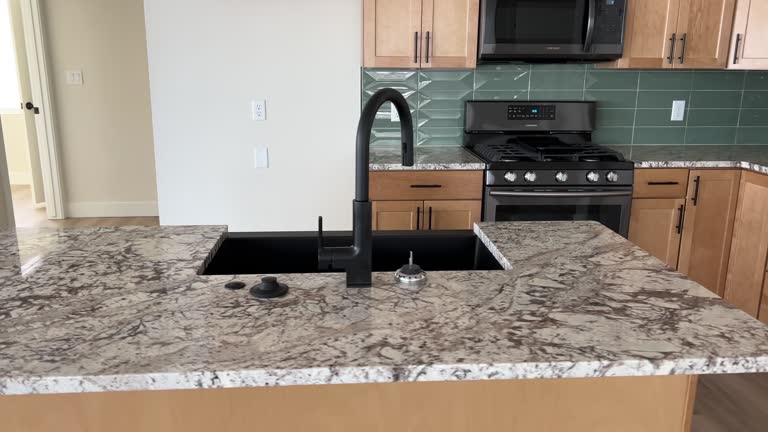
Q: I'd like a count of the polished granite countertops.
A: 3